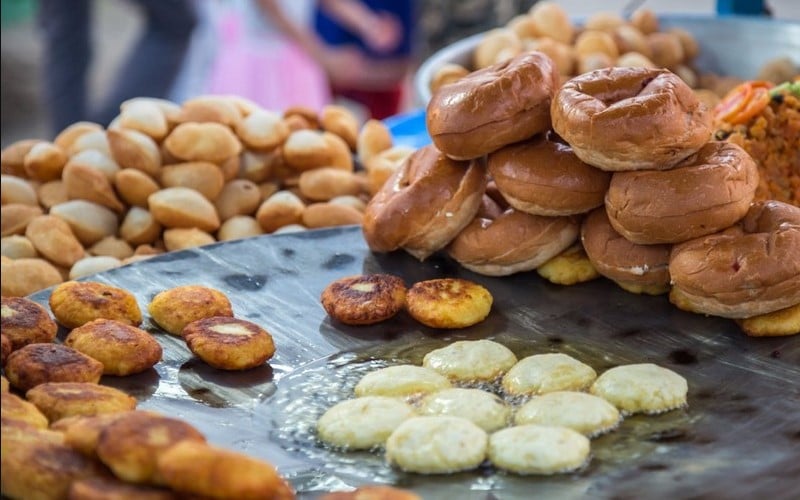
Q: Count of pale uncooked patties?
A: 9